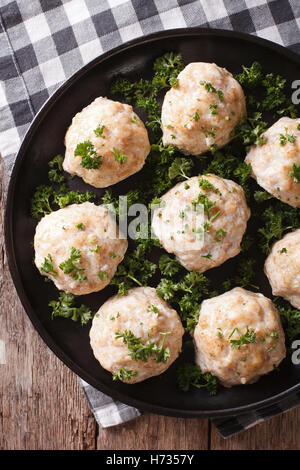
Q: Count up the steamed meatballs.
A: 8